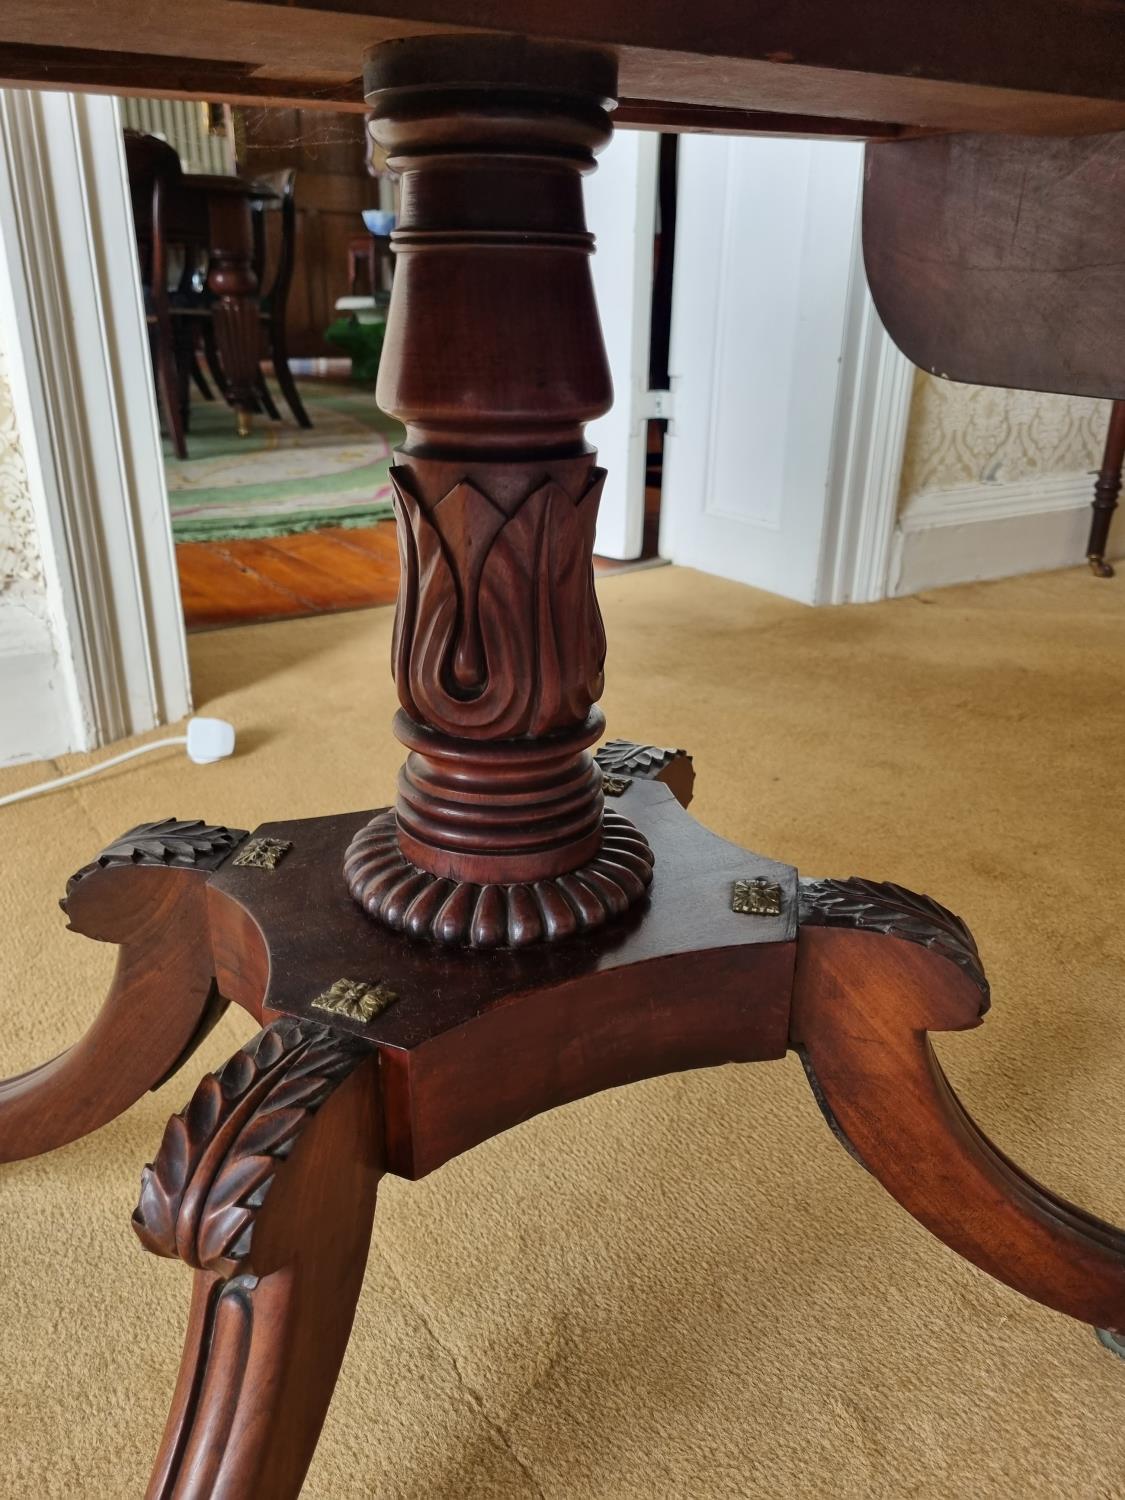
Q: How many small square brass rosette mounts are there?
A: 4